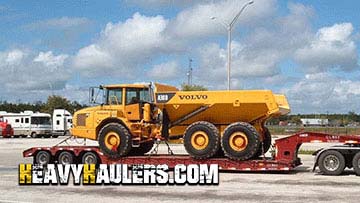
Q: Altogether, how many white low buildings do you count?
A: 1